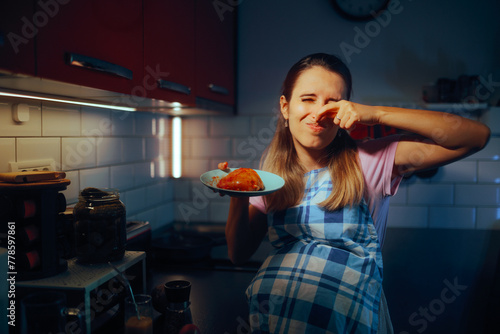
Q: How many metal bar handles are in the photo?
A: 3